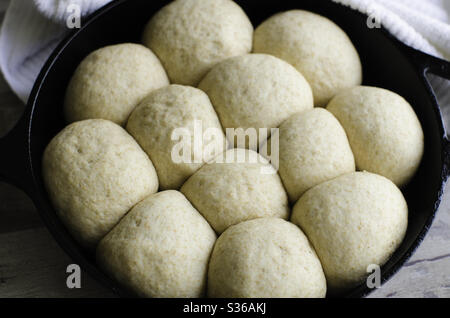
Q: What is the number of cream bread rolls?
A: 12